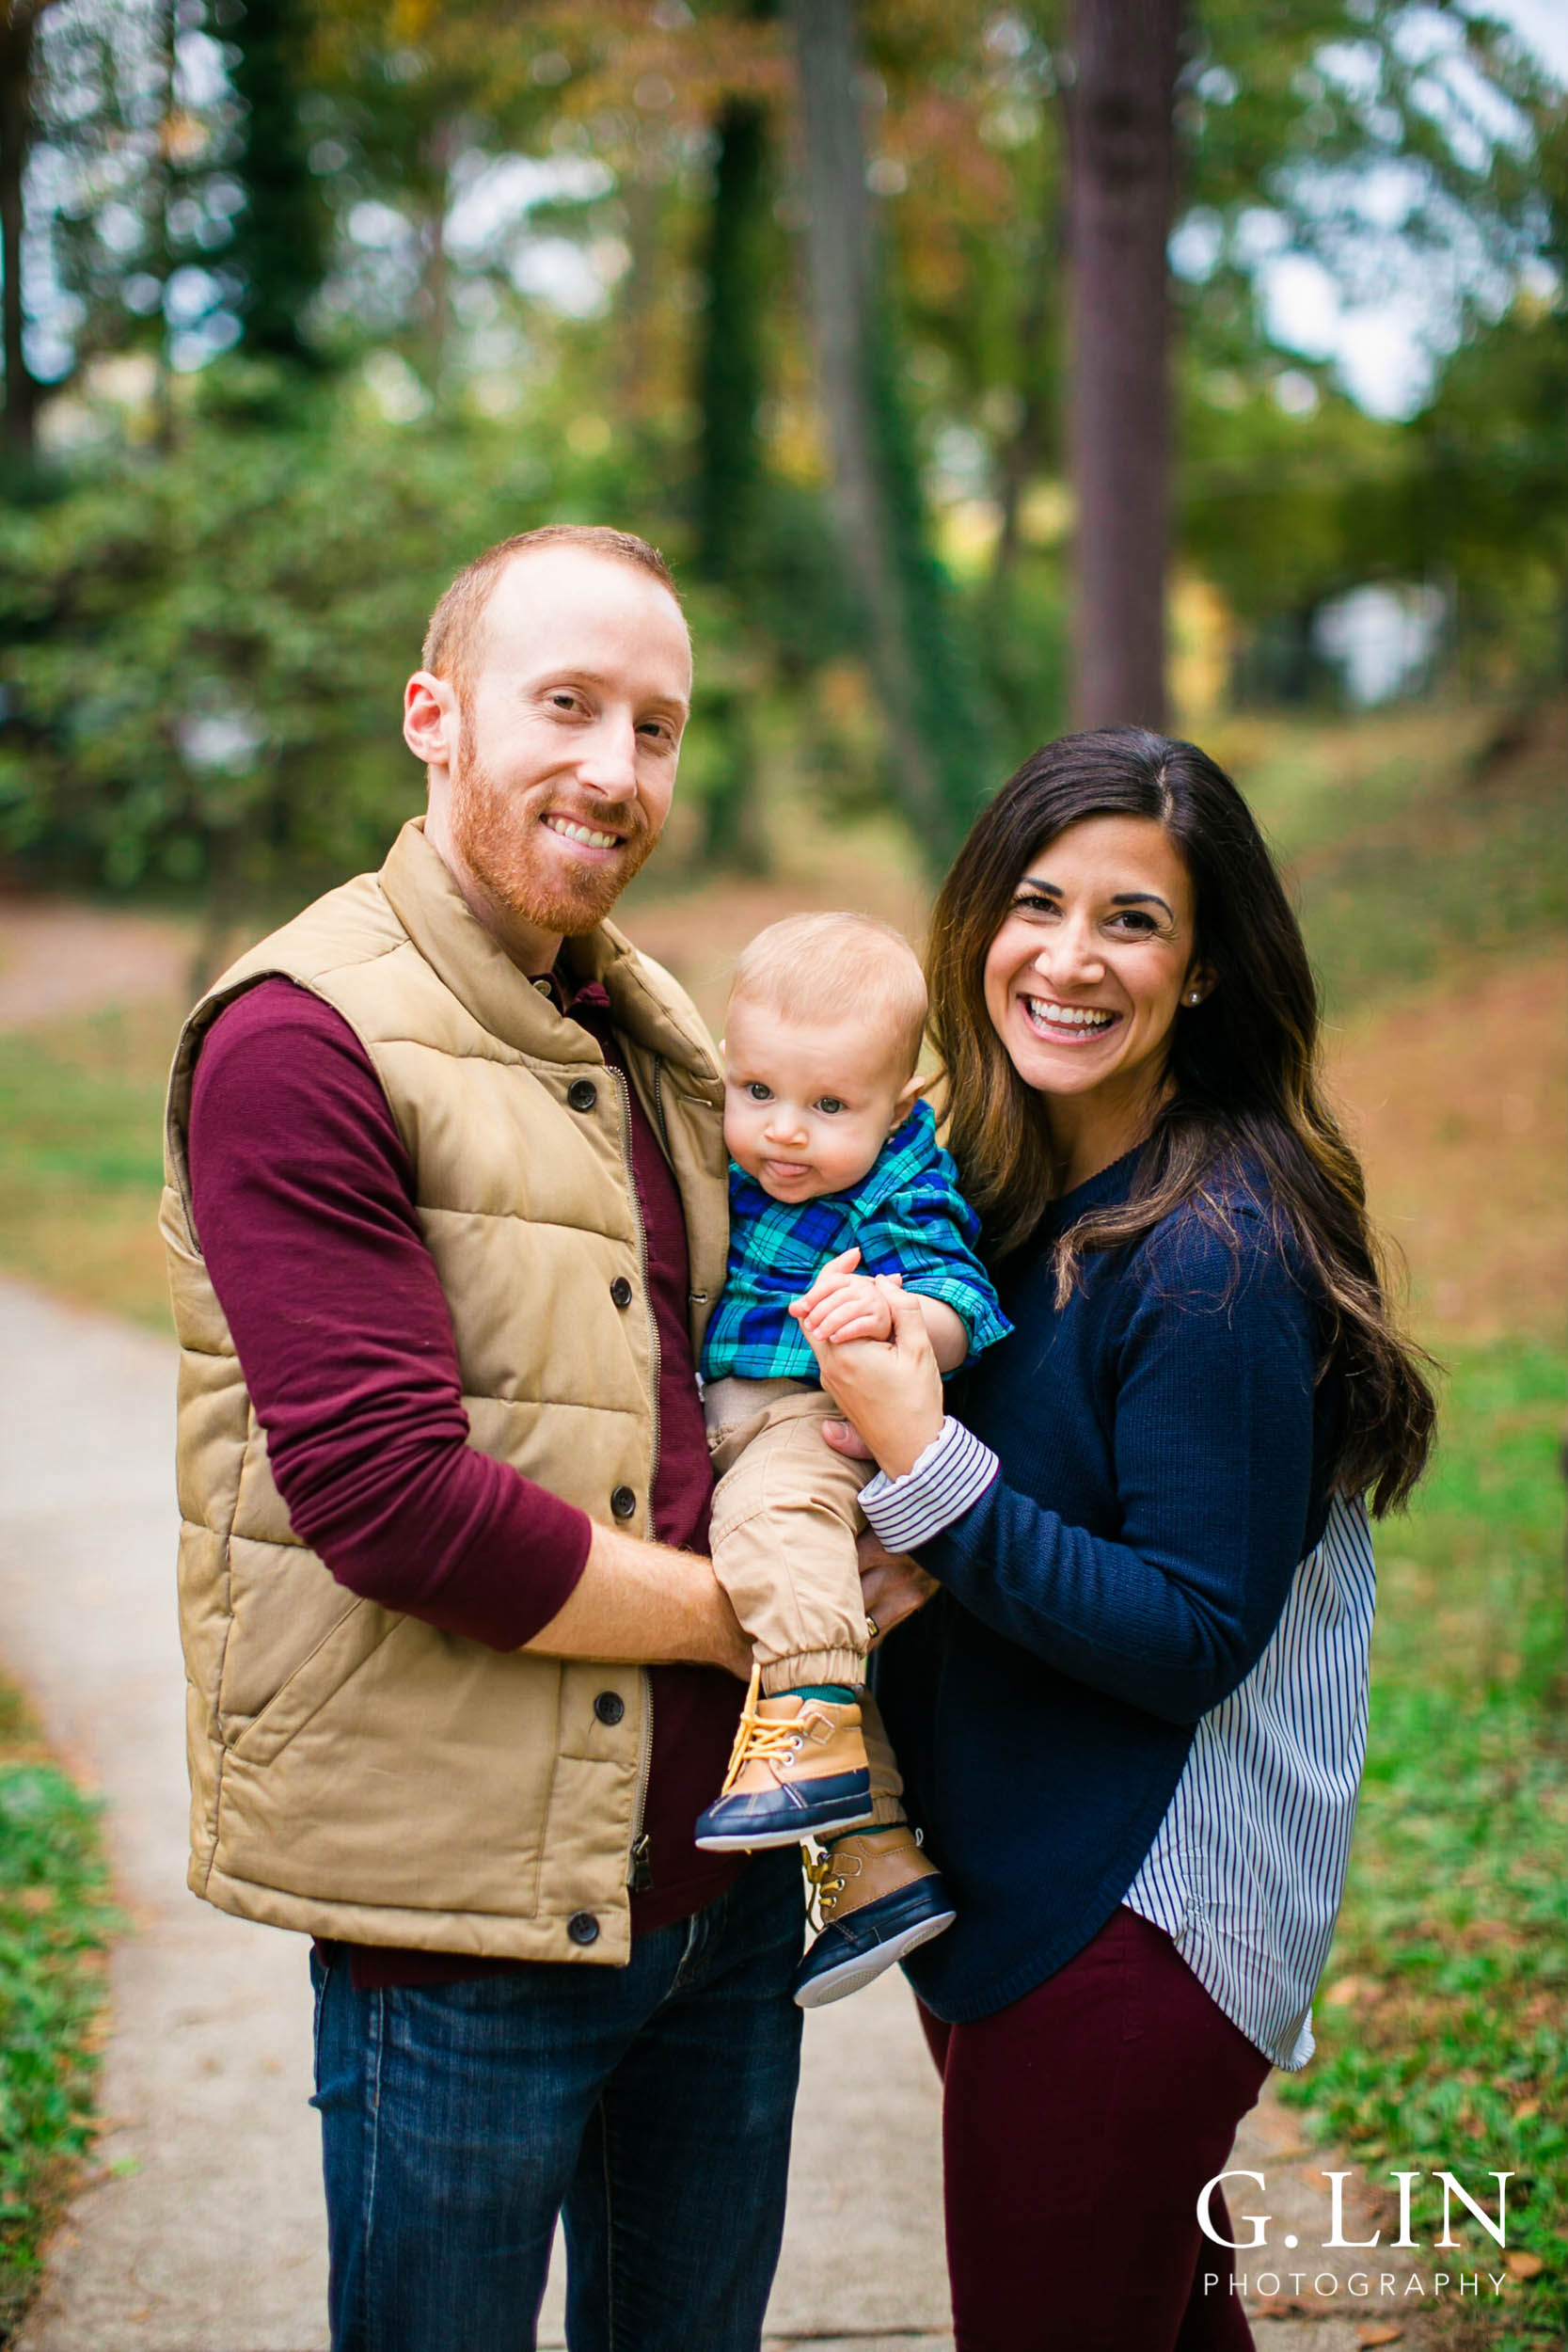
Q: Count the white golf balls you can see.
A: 0